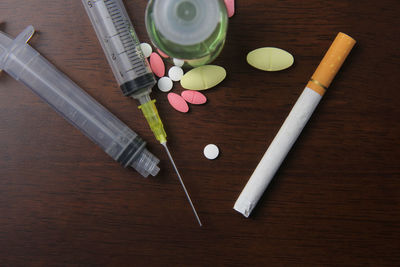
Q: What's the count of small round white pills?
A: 5